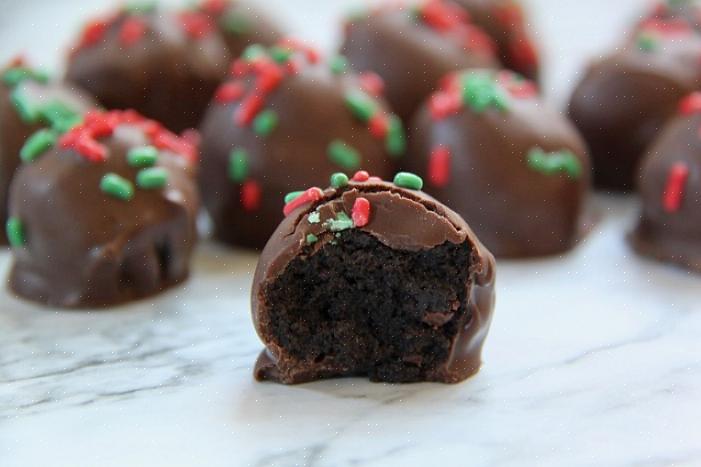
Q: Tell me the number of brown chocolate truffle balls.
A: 12